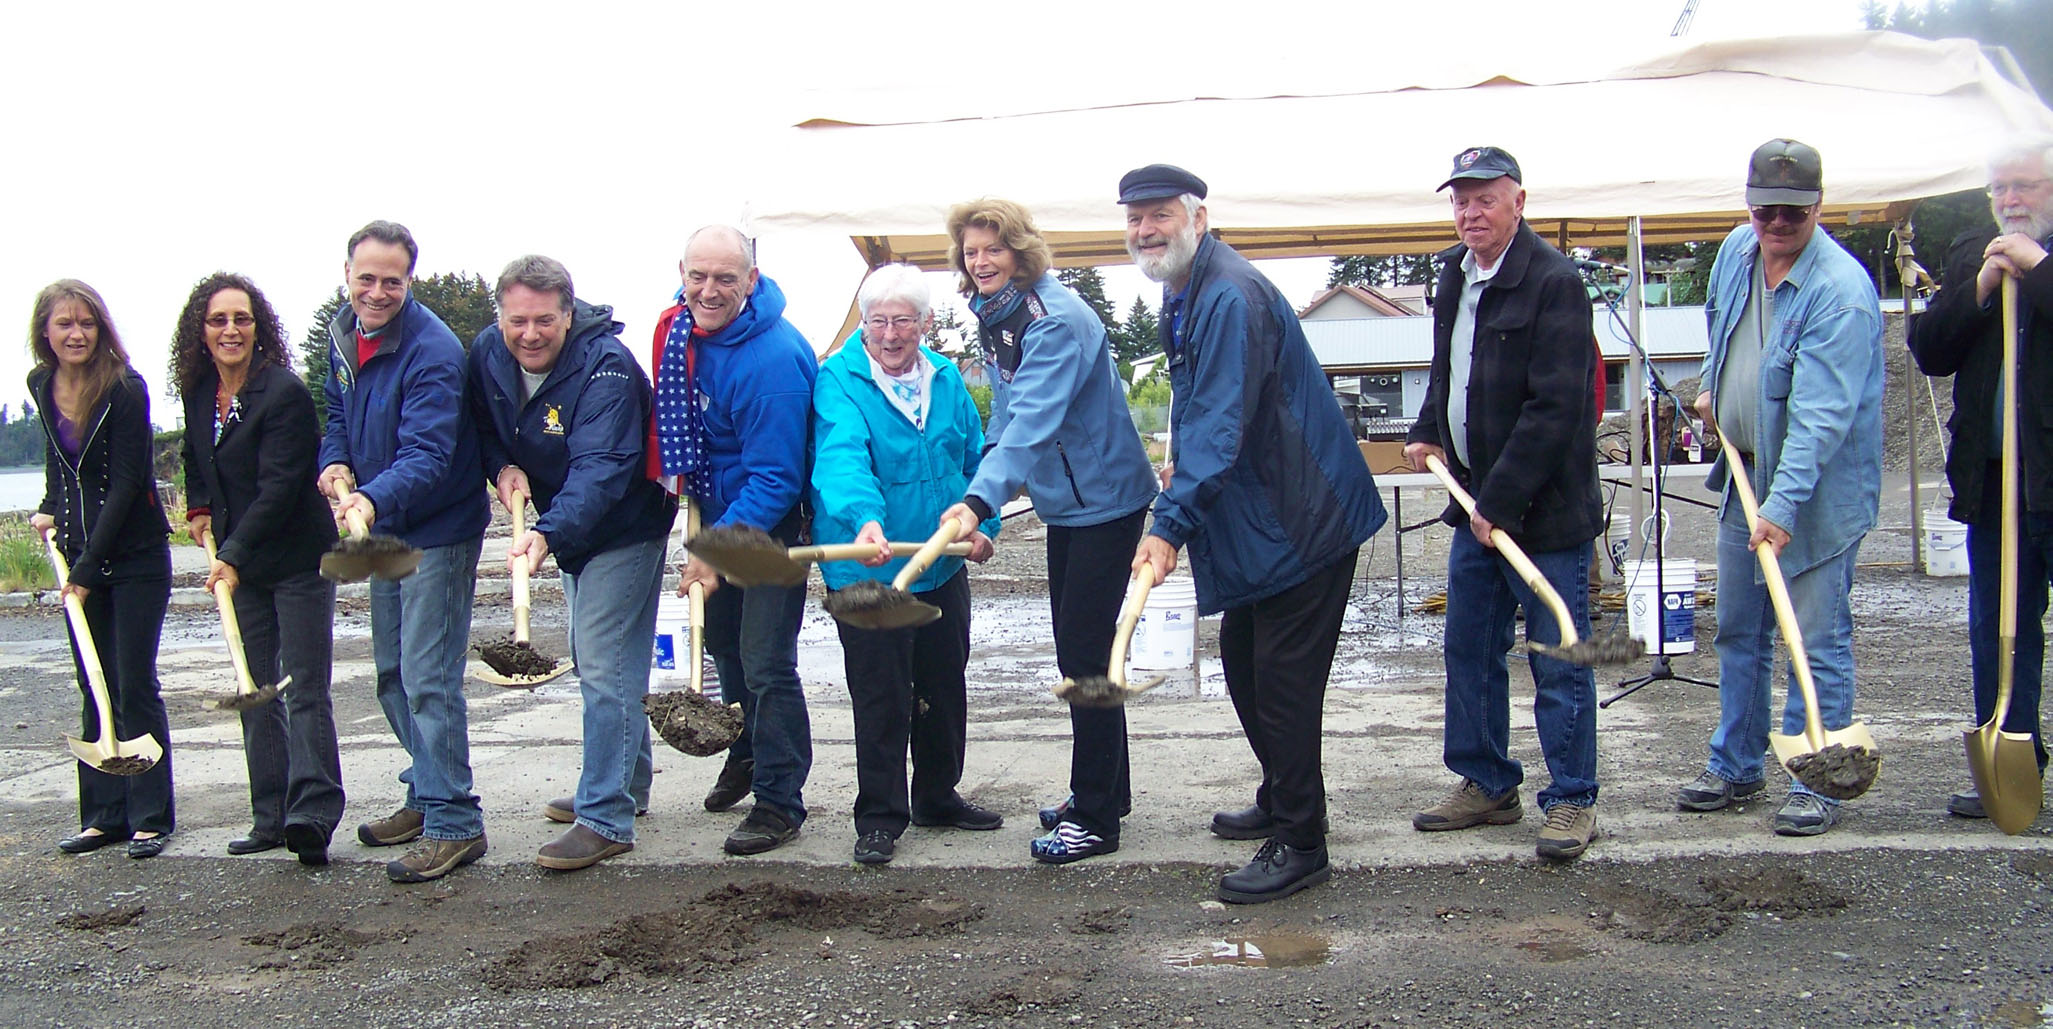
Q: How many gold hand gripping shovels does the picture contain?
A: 11